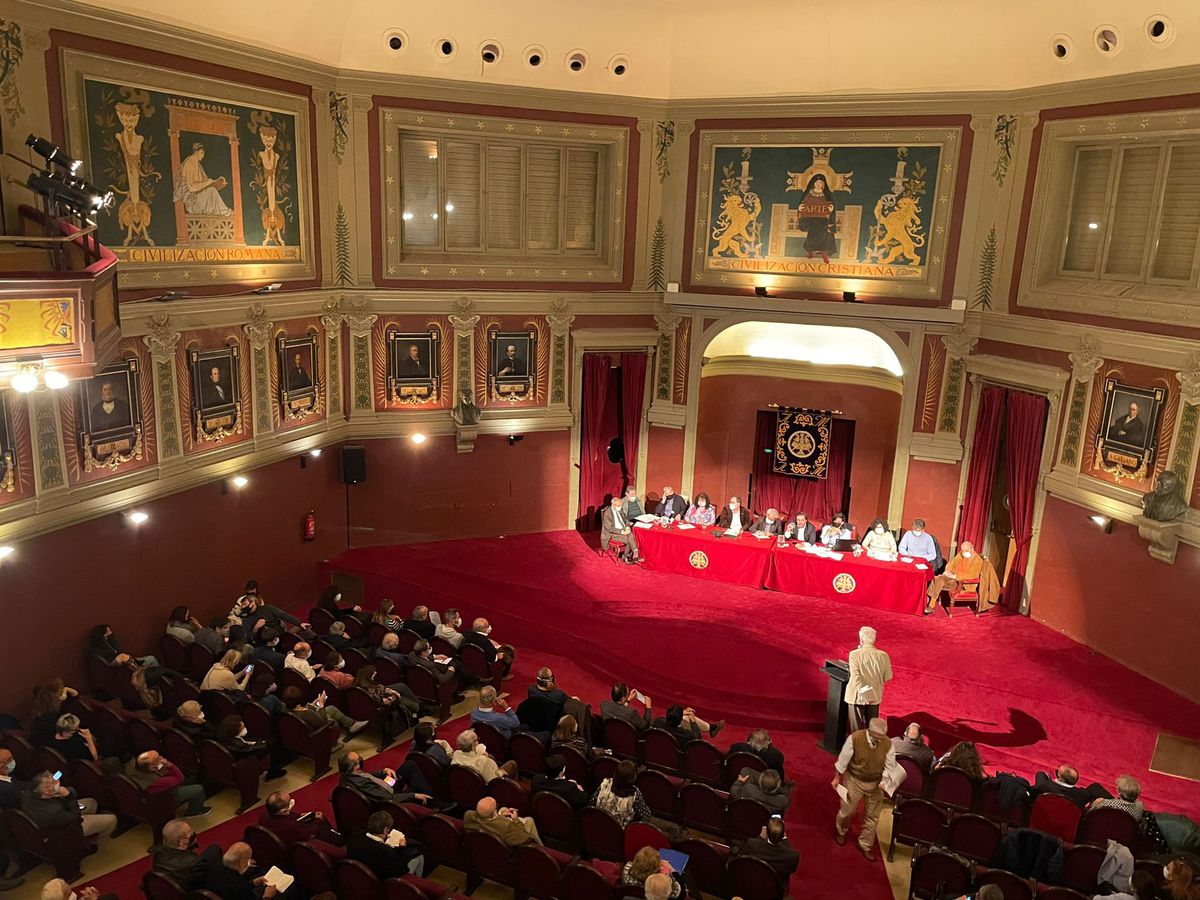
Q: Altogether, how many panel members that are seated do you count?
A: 11